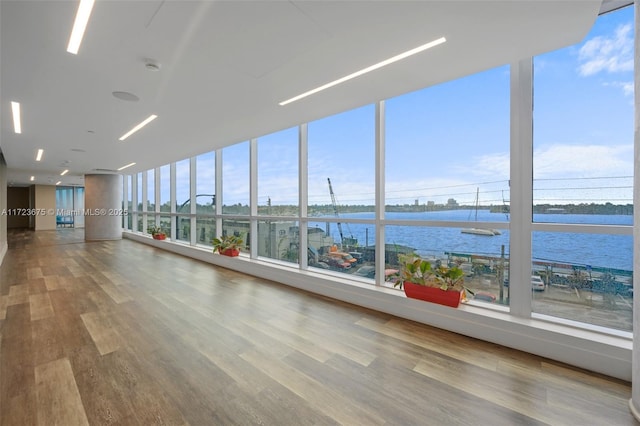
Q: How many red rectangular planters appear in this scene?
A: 3